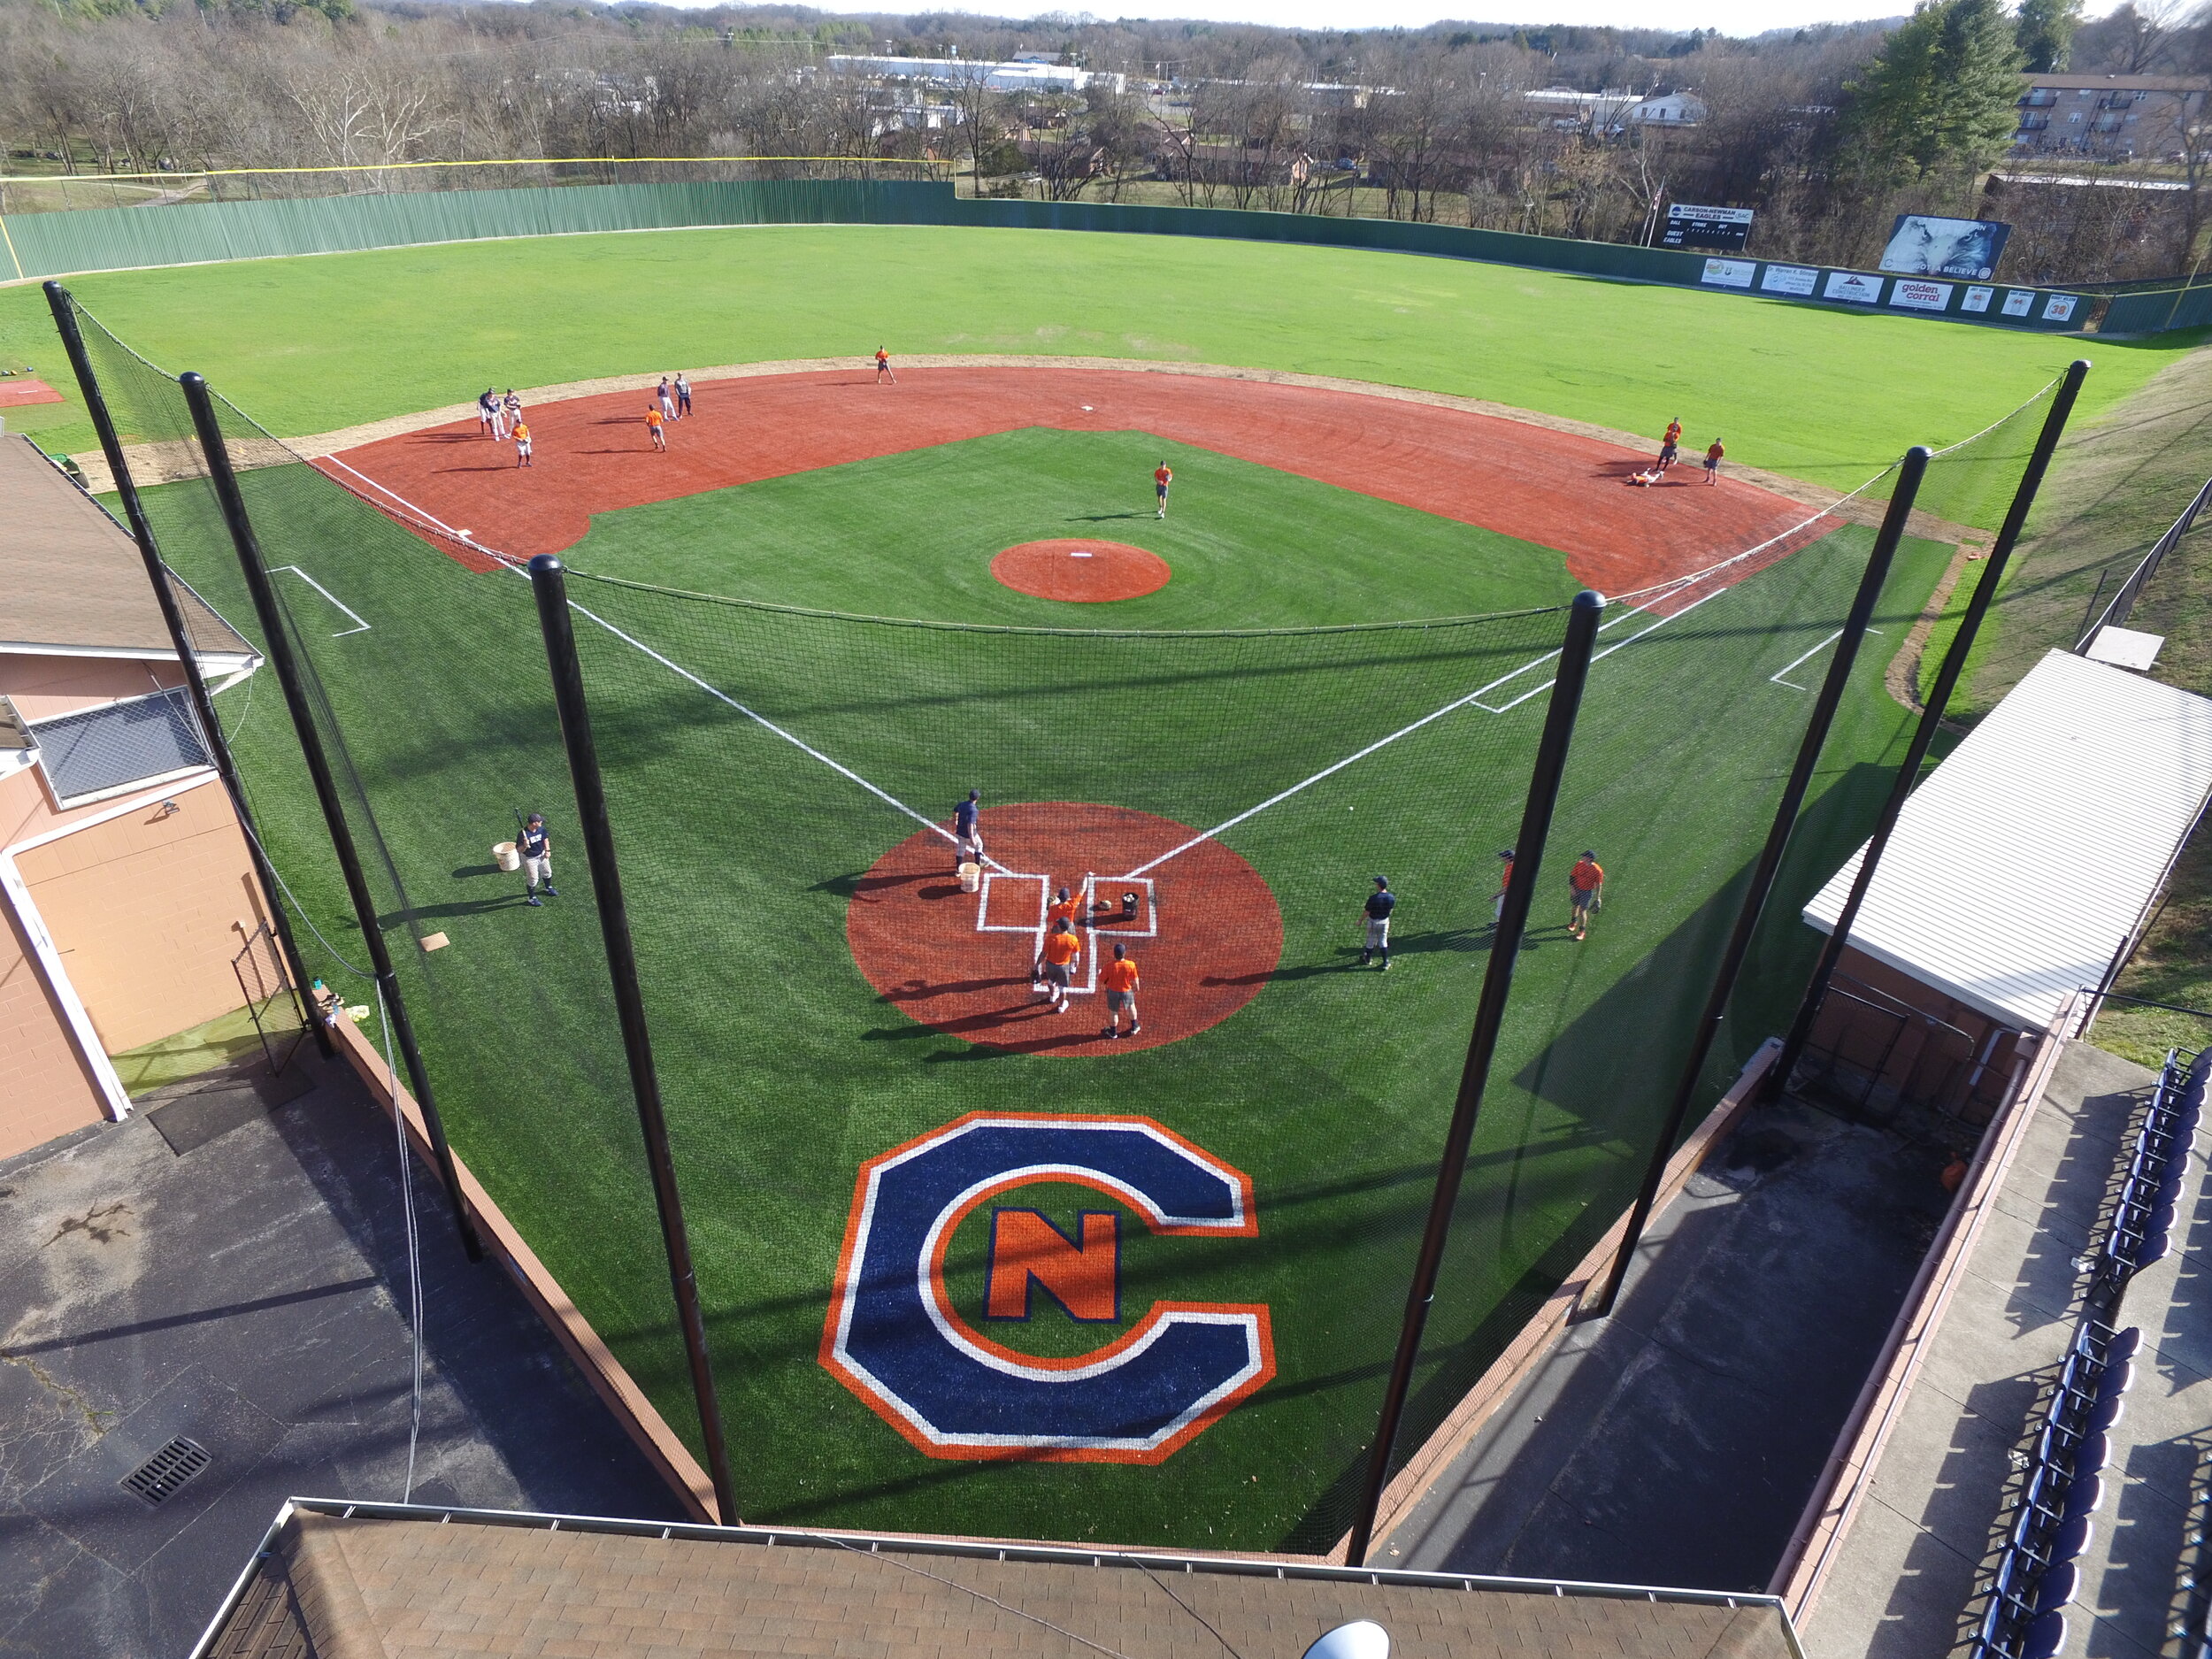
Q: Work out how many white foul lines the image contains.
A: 2